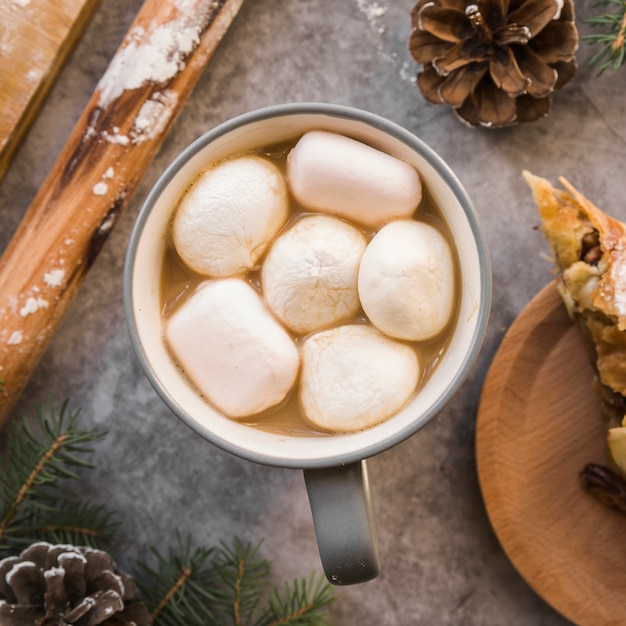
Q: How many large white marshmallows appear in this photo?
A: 6